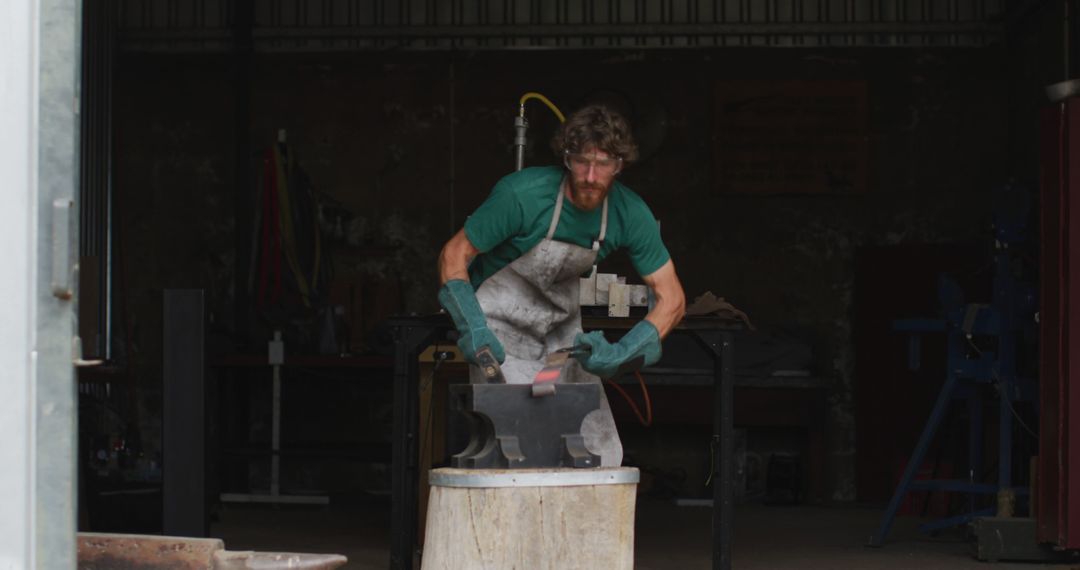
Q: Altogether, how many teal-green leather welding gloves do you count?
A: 2